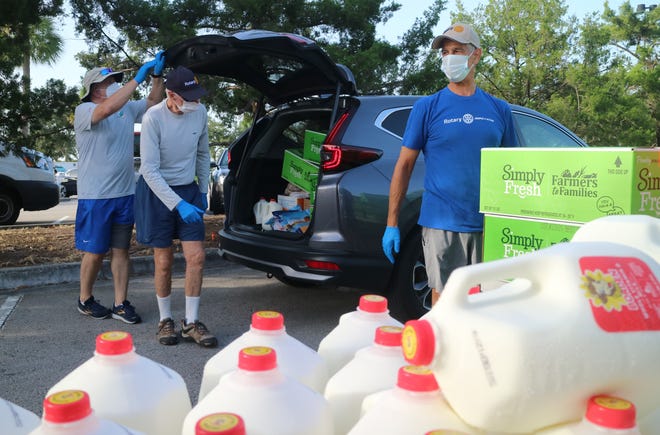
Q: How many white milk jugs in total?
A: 13